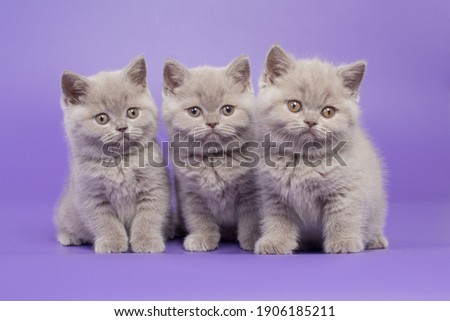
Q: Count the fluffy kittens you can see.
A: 3